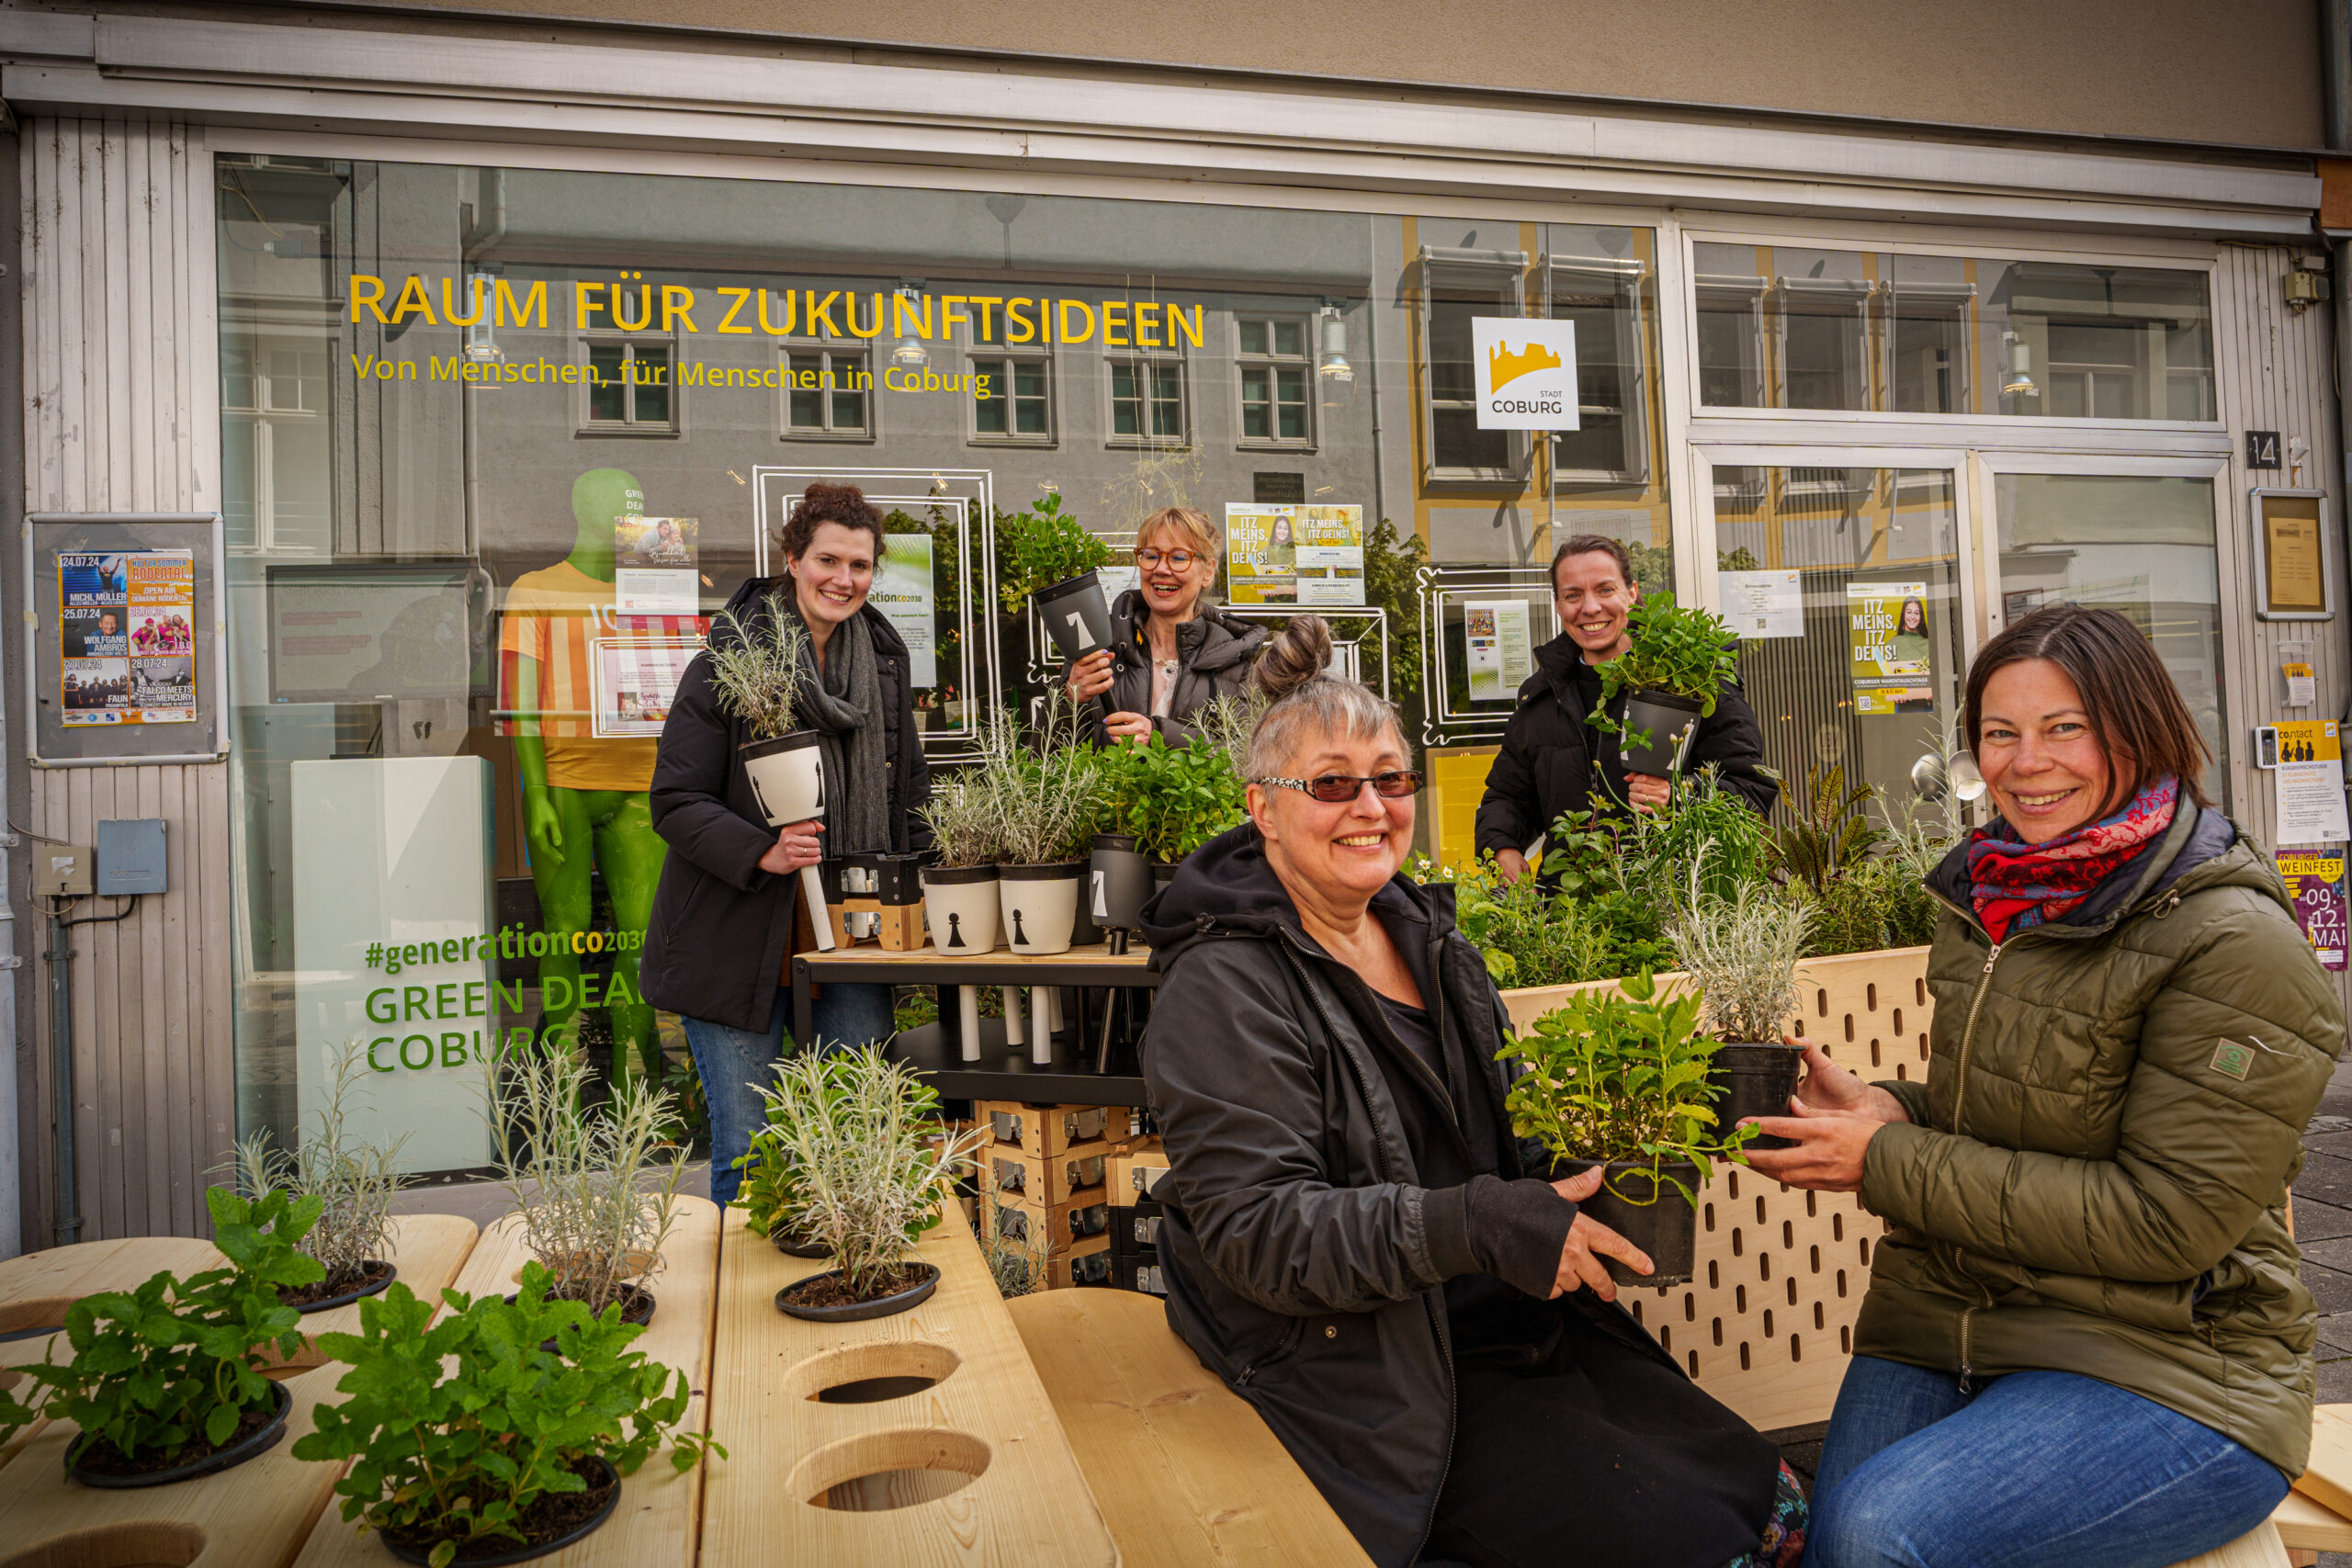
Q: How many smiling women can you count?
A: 5